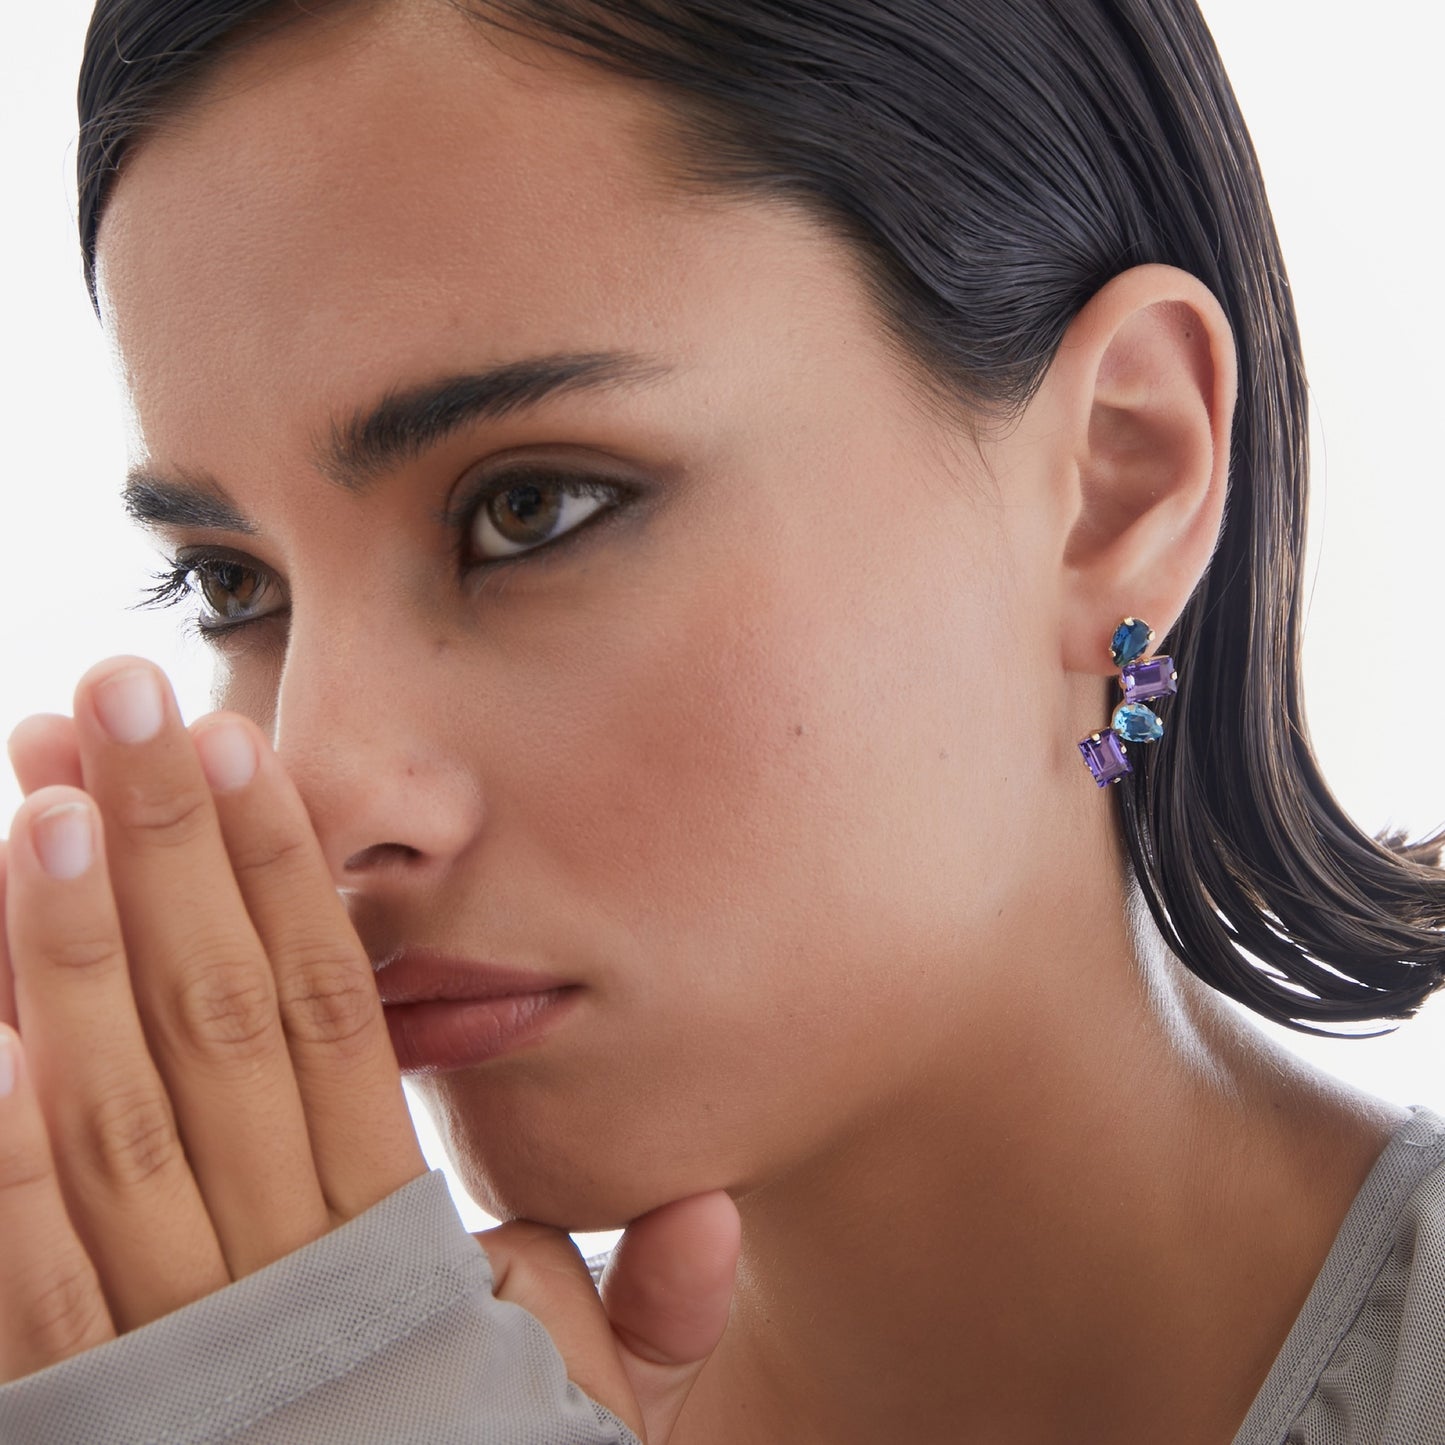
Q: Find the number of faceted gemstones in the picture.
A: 4